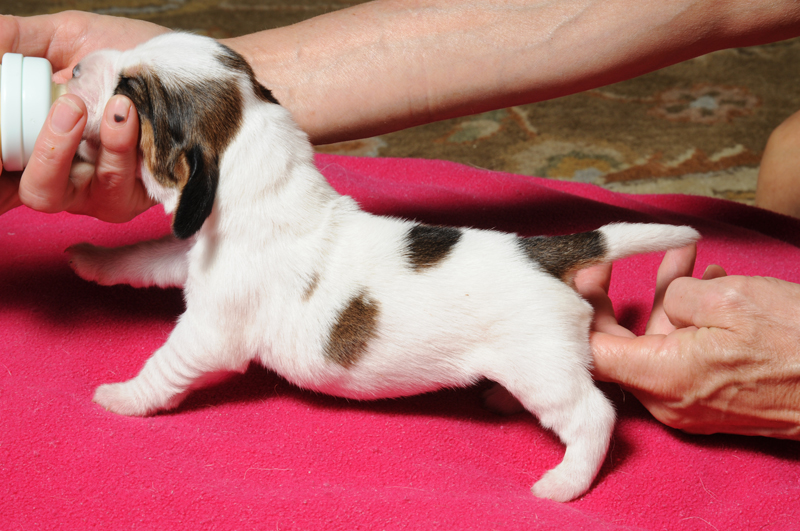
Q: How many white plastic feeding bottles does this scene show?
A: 1